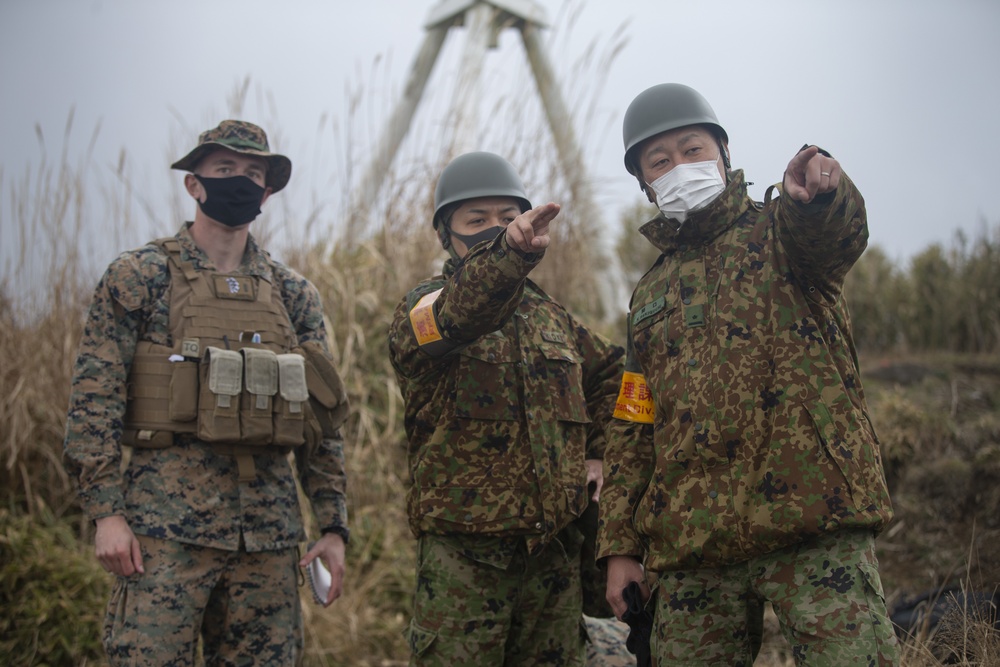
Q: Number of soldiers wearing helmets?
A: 2